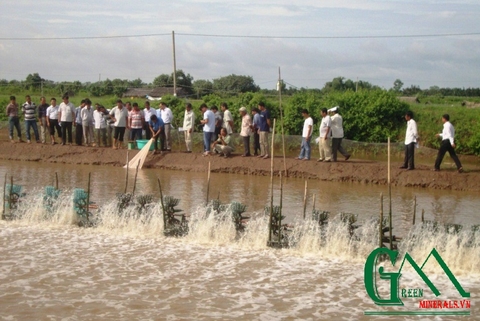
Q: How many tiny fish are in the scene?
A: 0